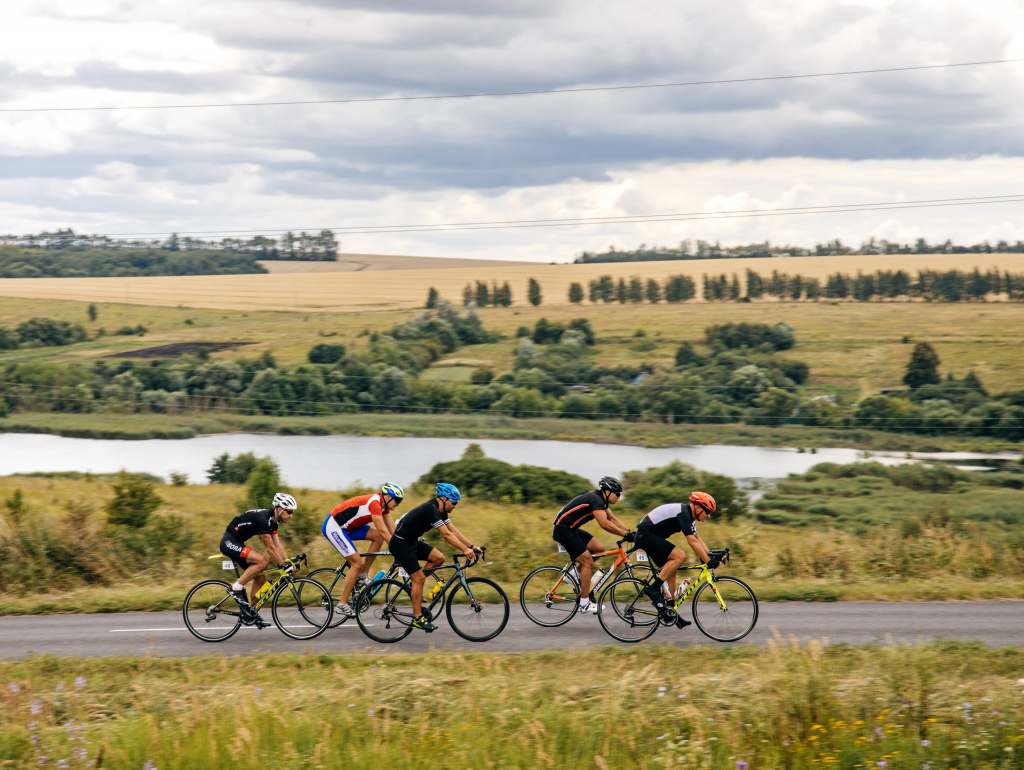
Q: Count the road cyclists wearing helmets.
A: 5